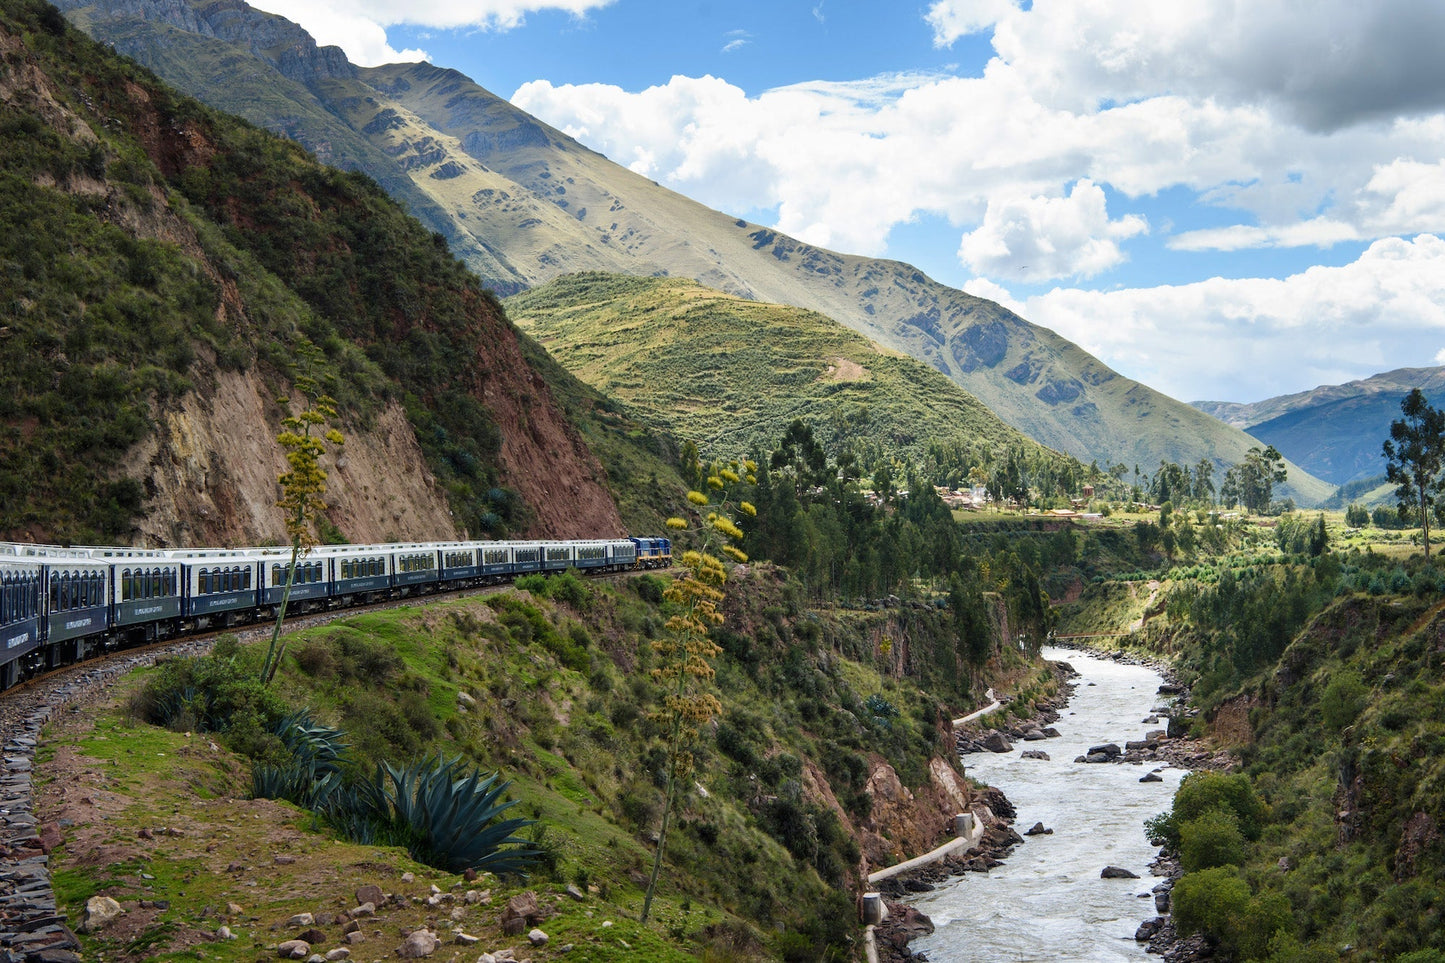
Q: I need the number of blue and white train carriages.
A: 13